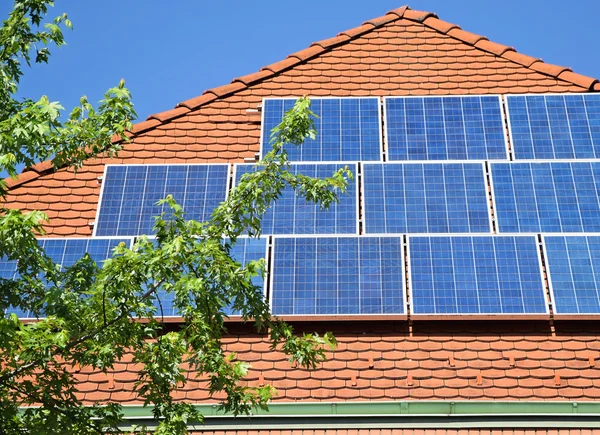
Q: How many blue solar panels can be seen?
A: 12